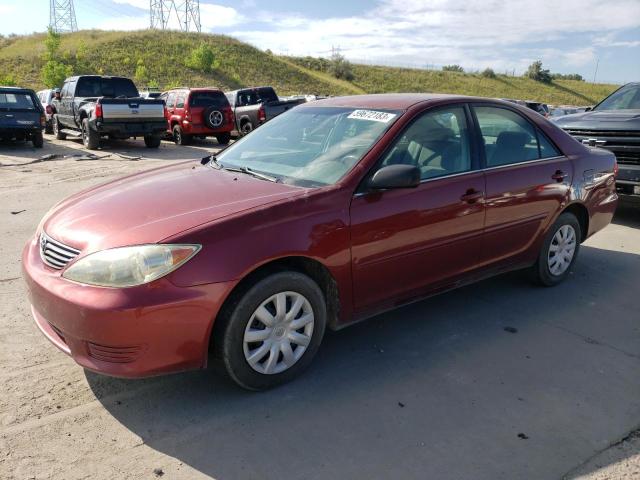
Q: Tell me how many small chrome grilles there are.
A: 1